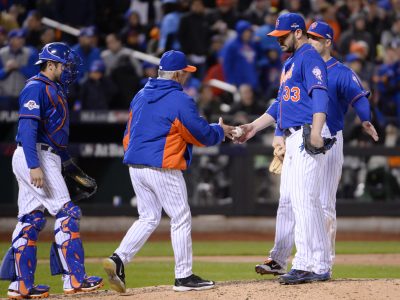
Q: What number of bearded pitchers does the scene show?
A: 1